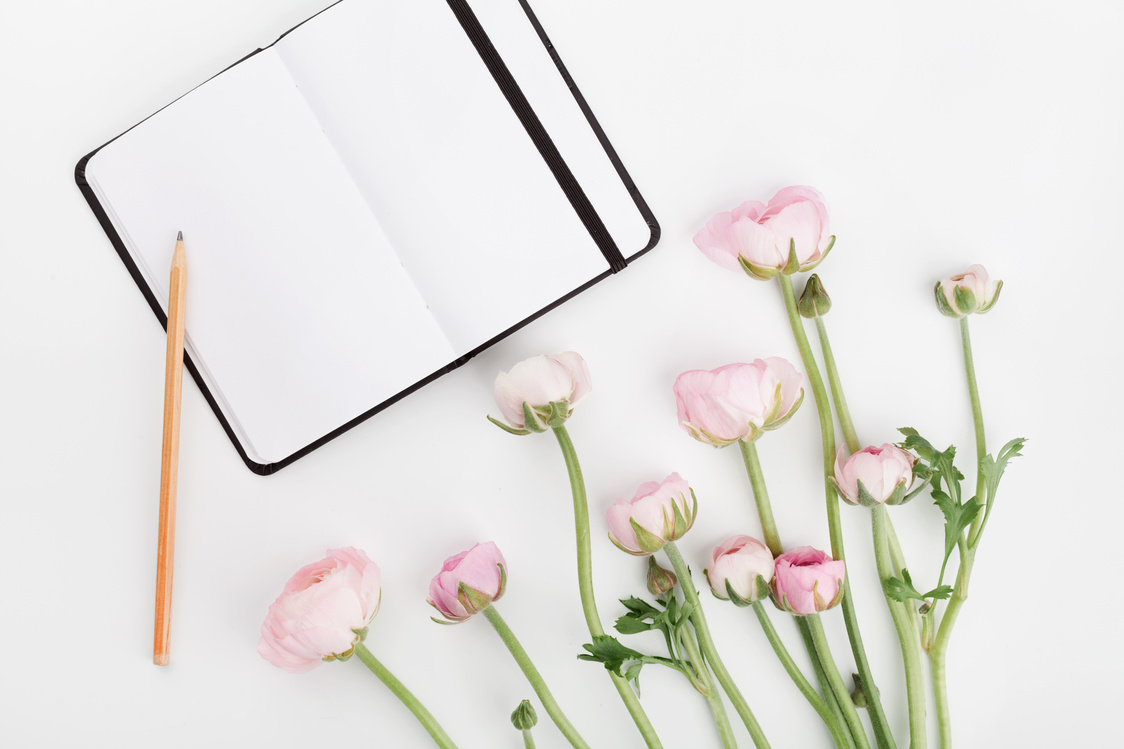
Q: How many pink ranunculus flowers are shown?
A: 10